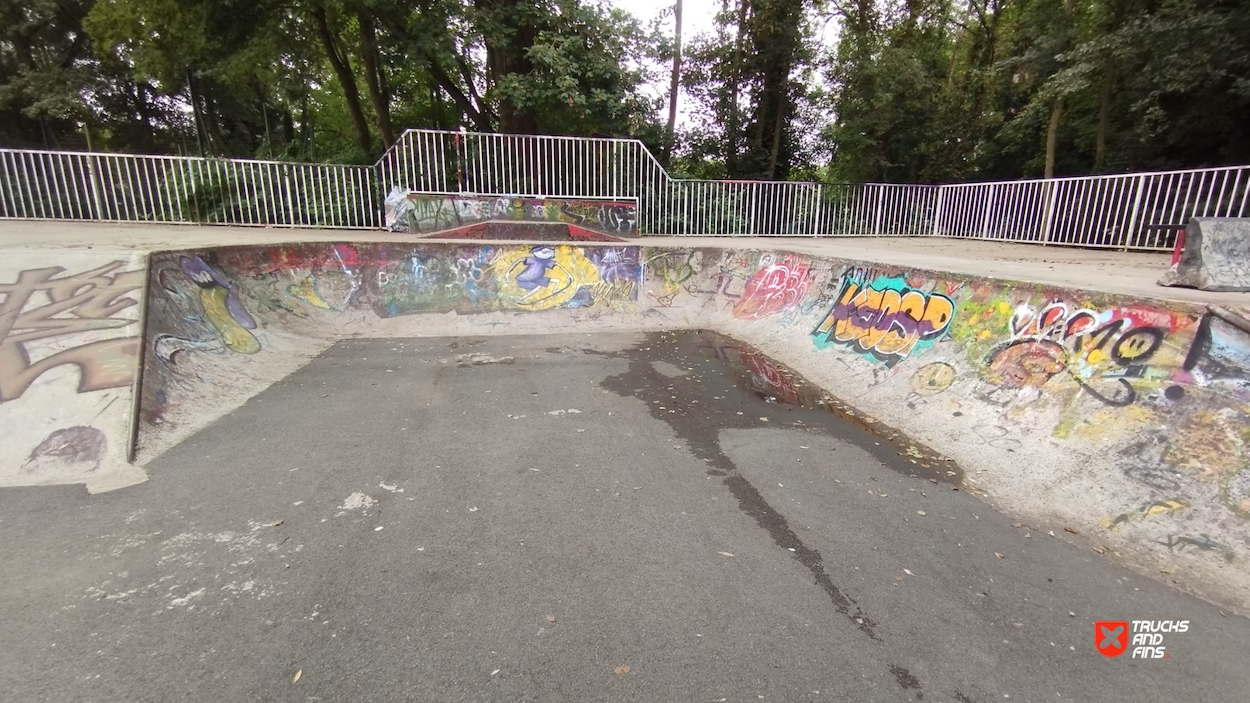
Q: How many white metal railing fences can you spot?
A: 1